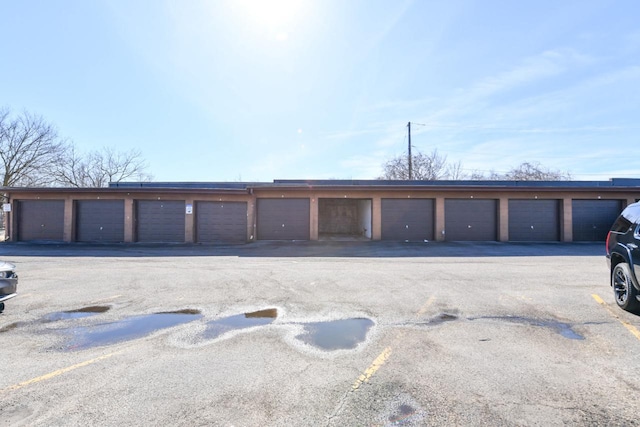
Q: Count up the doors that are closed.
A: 9